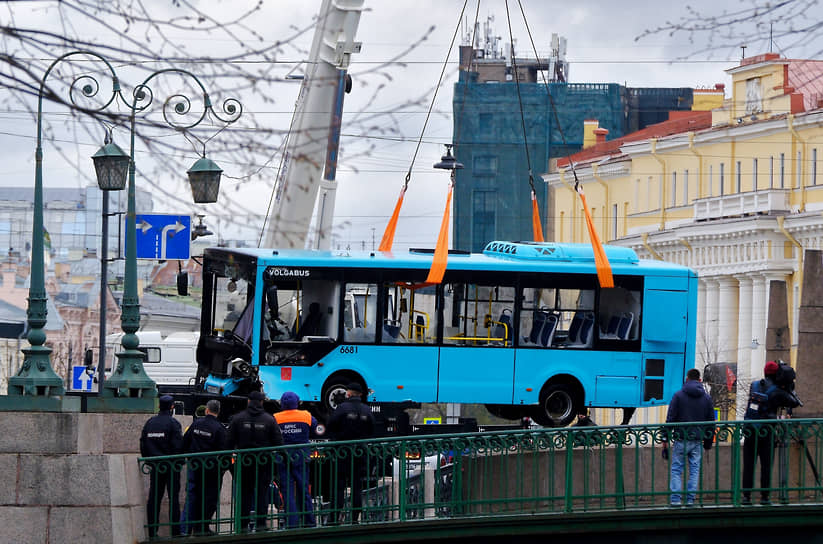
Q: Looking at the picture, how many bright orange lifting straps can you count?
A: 4